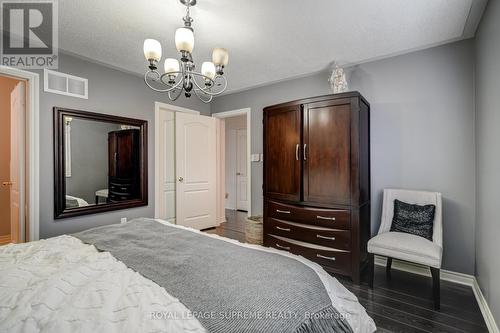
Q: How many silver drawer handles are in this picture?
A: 6